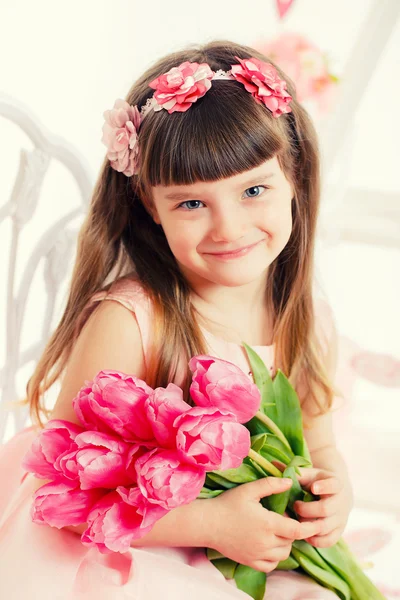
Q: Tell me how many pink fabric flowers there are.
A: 3